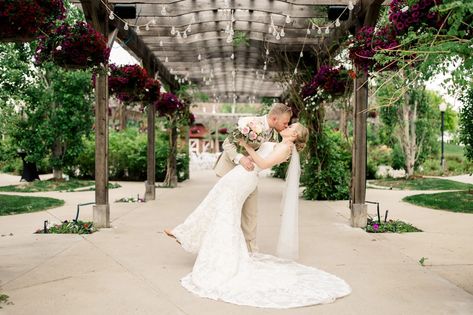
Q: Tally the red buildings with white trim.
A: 1